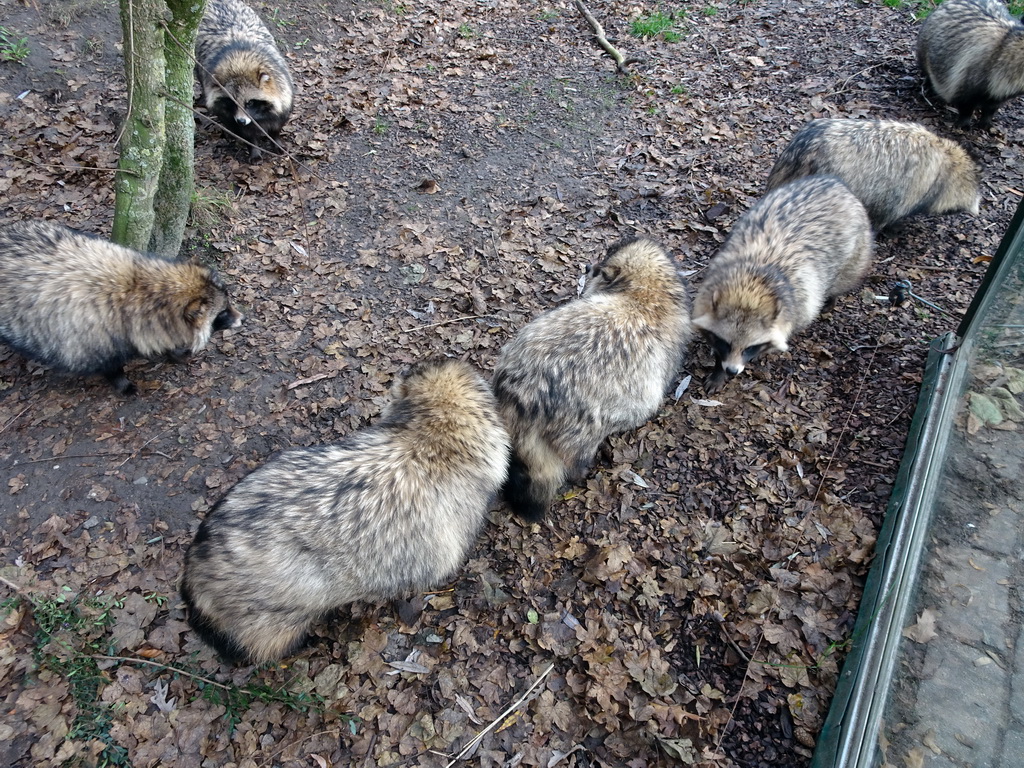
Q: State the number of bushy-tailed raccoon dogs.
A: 7